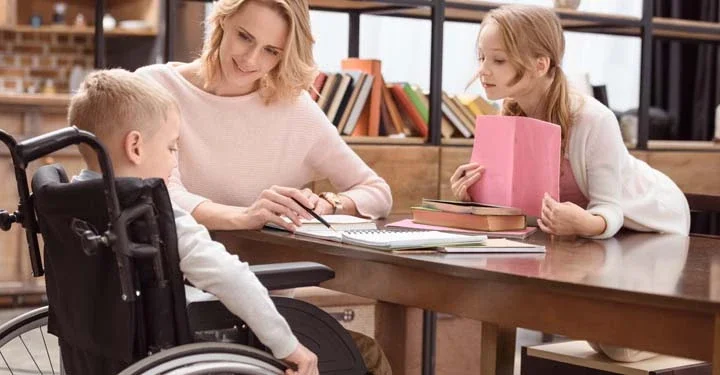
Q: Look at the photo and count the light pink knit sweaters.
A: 1